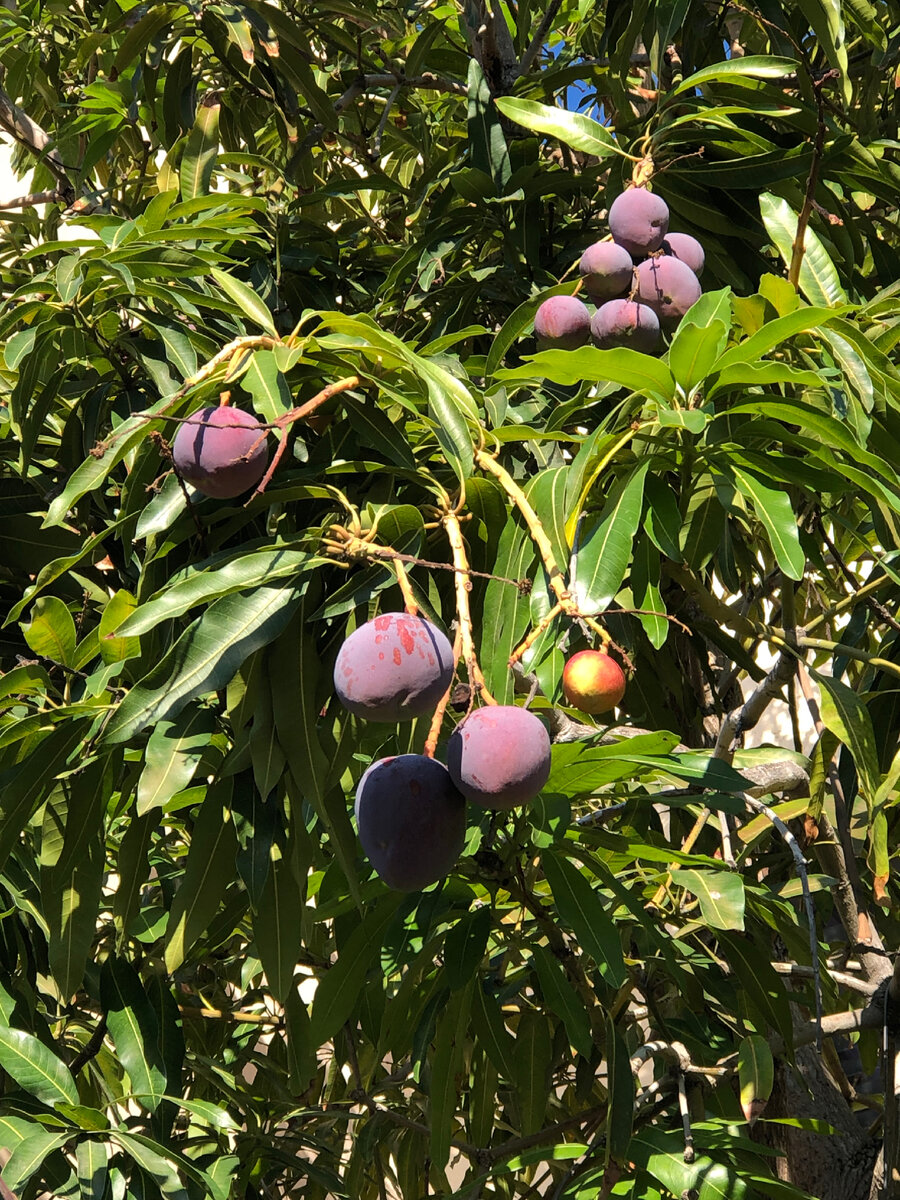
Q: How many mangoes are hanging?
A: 11